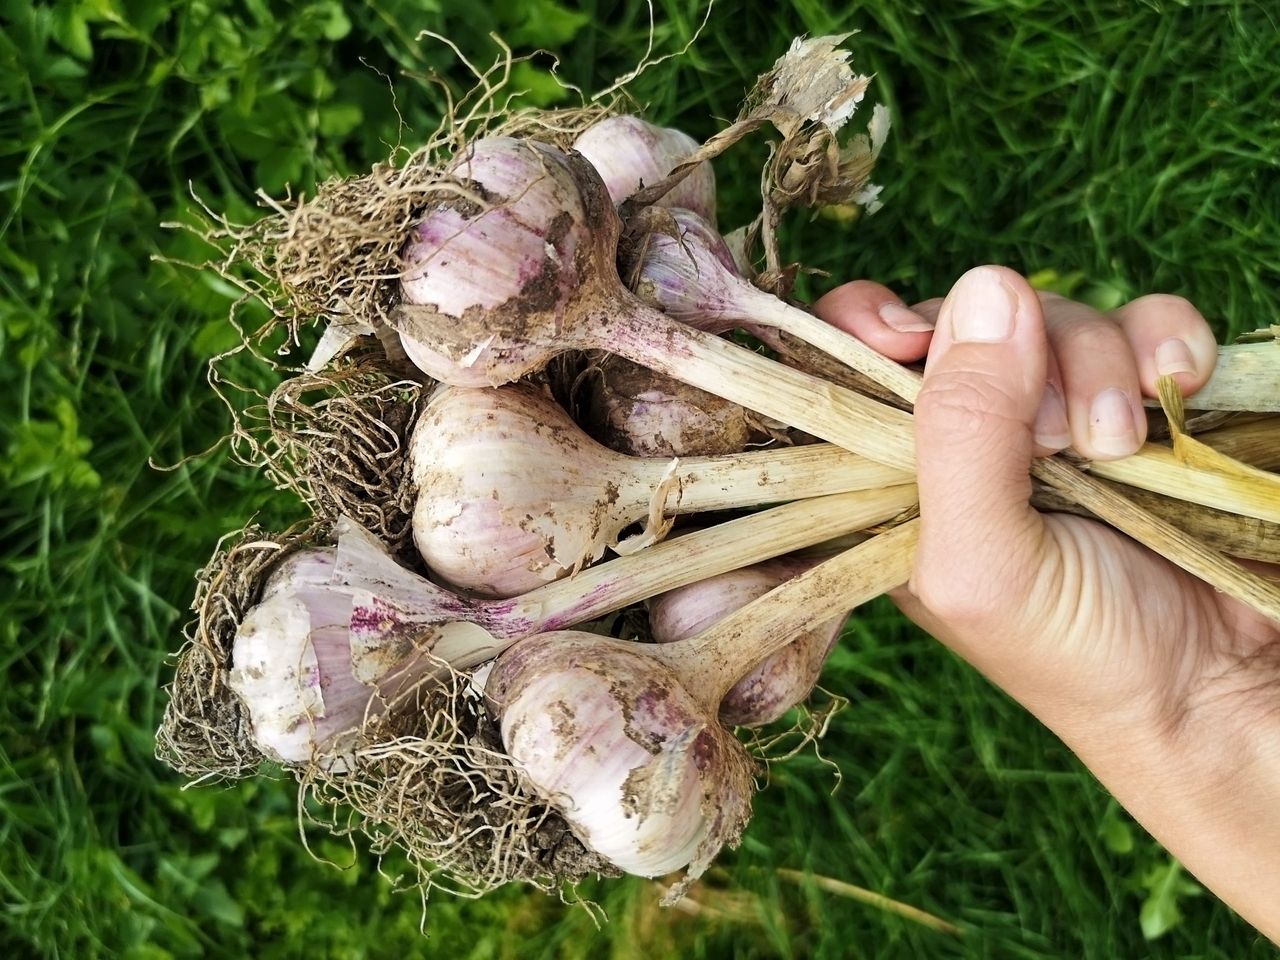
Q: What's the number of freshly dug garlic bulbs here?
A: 8